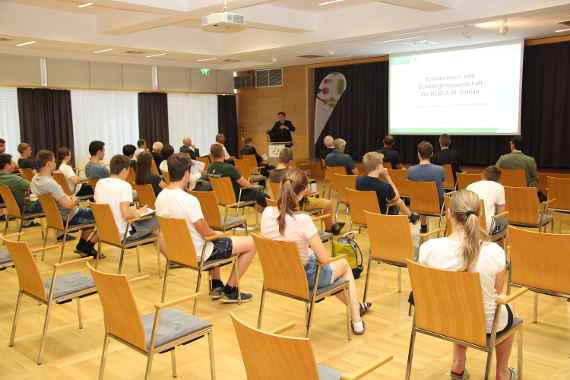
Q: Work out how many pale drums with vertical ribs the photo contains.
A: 0